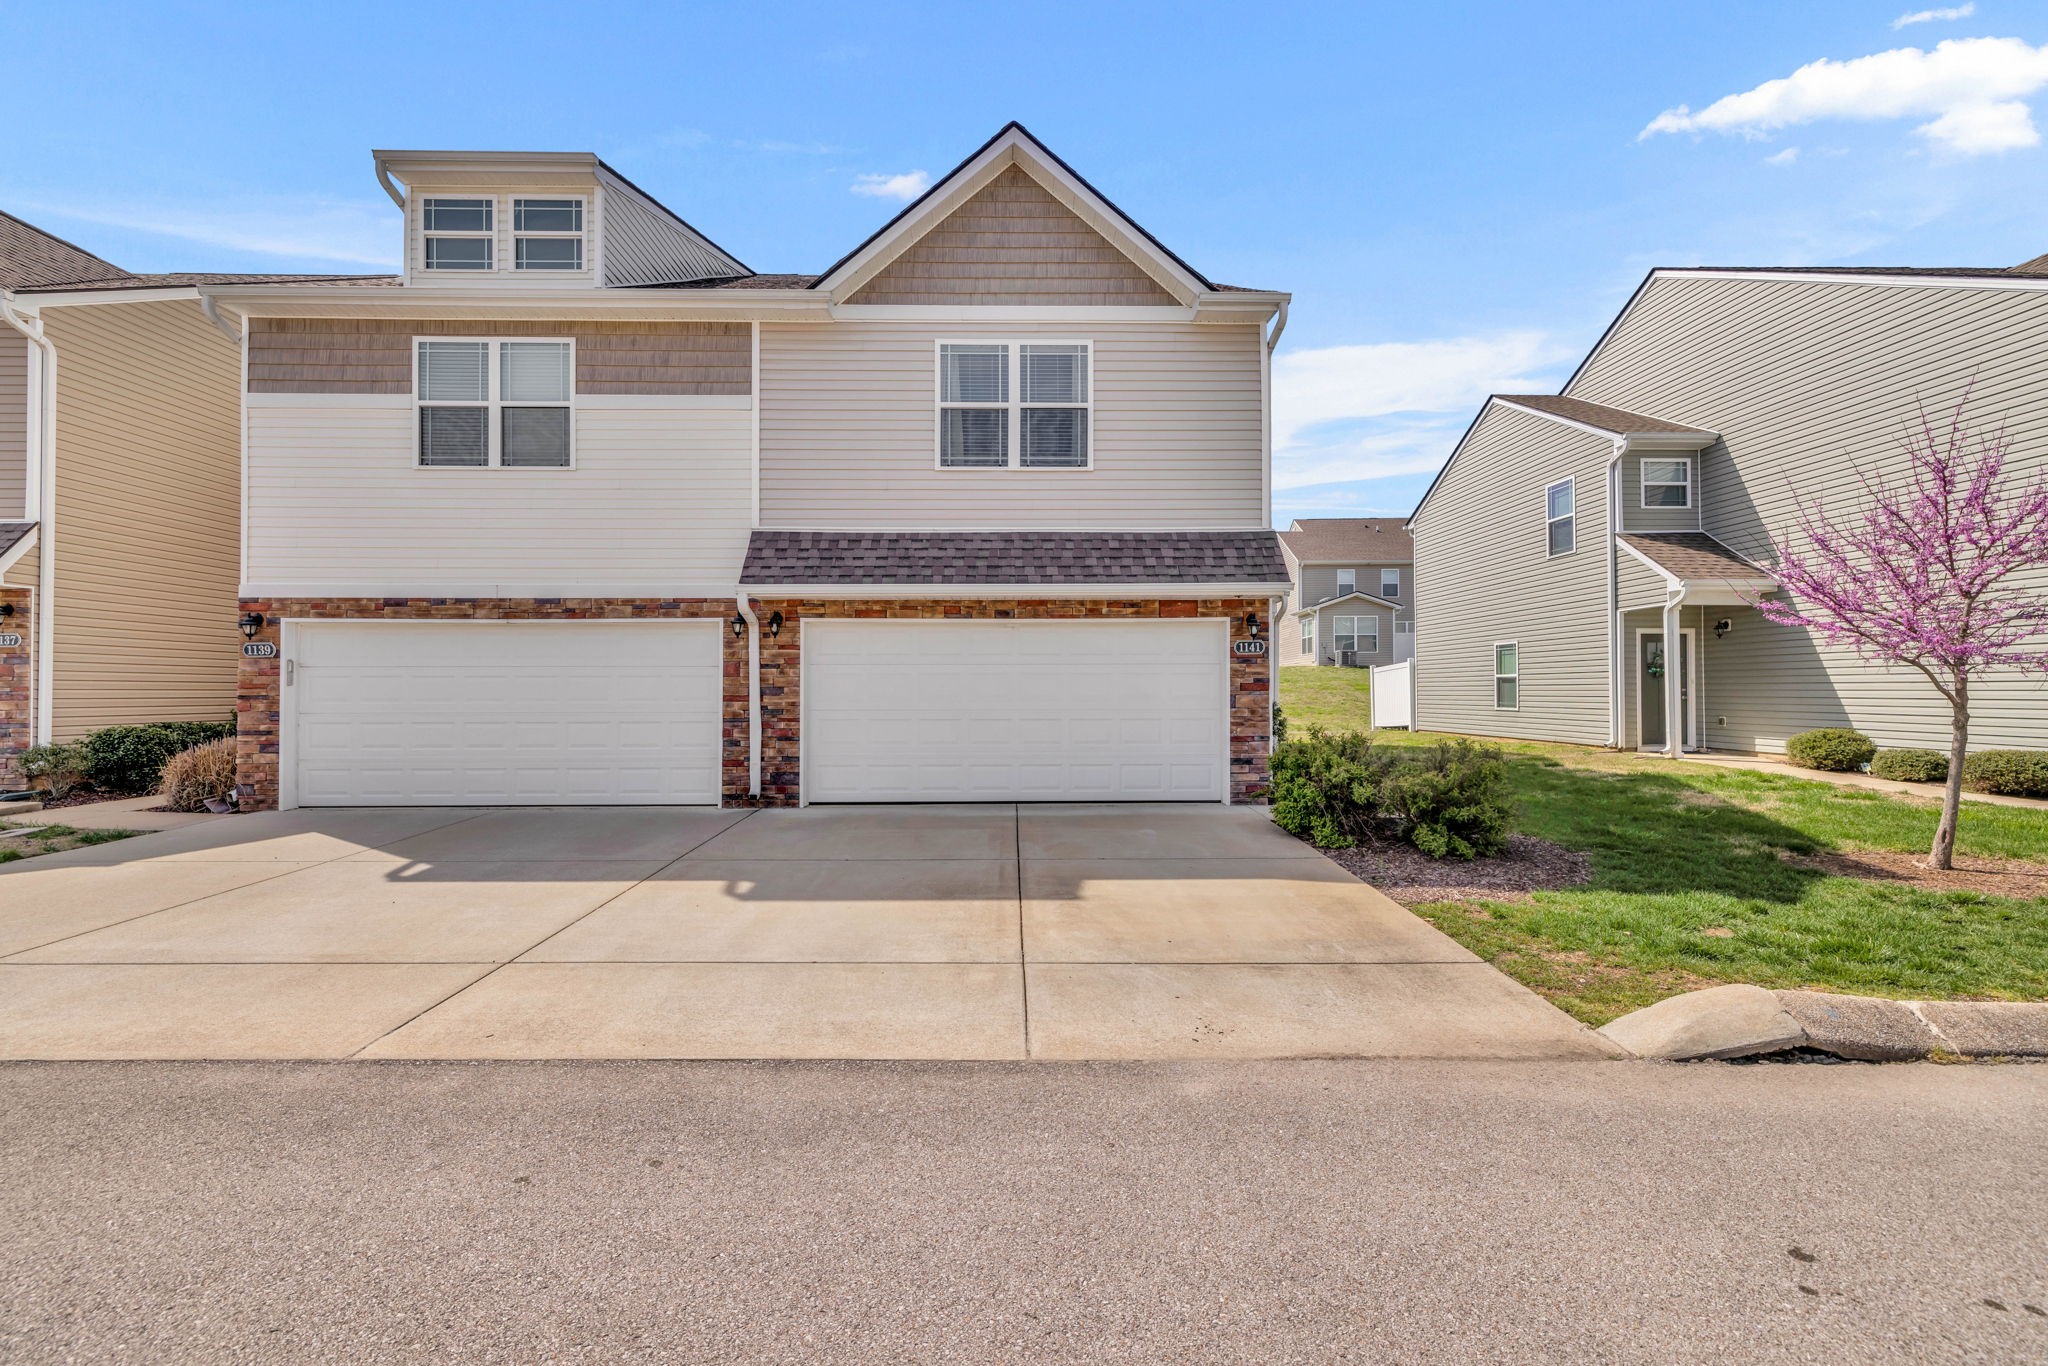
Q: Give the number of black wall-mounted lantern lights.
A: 6